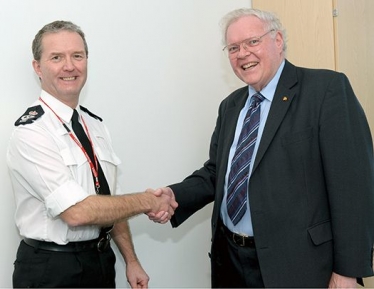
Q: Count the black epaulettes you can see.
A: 2